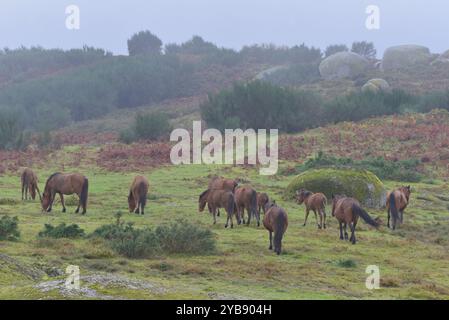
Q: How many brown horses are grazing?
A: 11